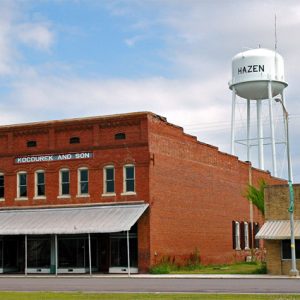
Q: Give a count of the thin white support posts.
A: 4